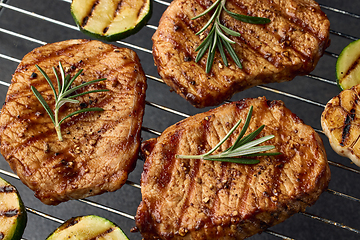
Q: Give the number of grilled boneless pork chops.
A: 3